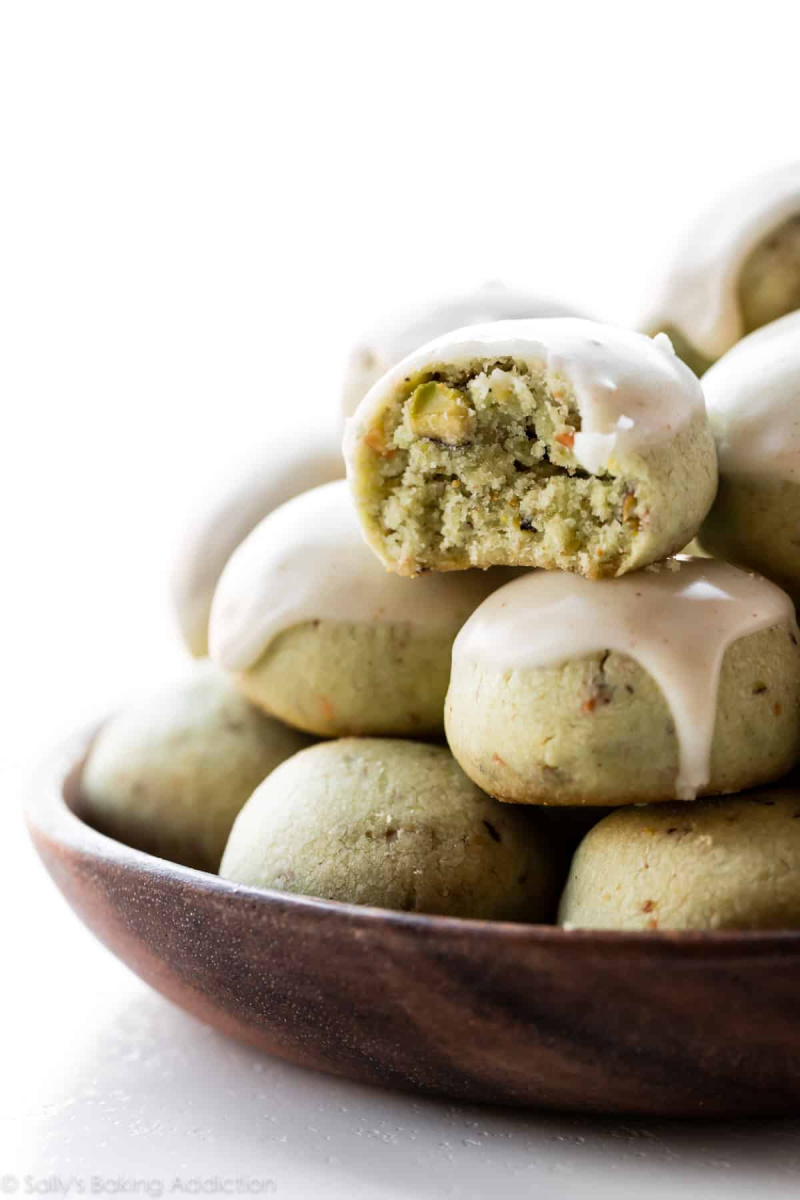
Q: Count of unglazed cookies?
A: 3